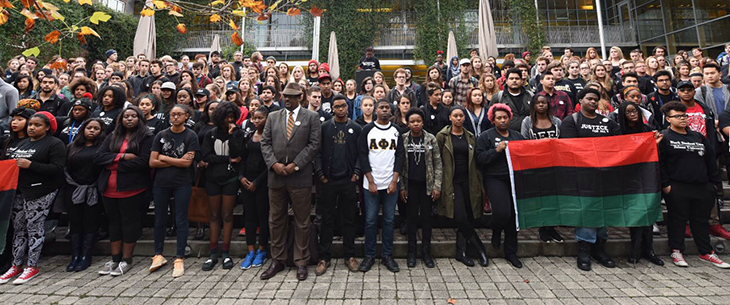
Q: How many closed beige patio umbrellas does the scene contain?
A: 5